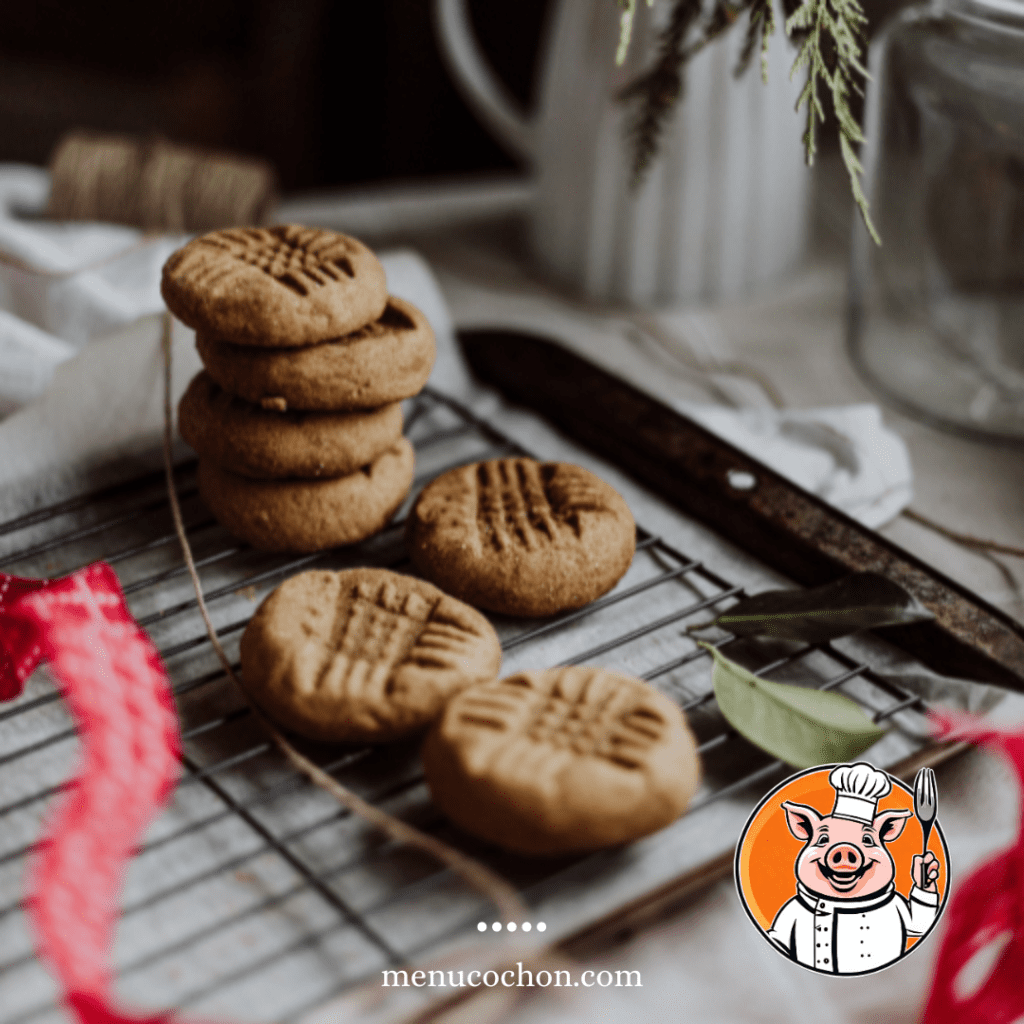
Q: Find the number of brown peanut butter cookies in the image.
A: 7